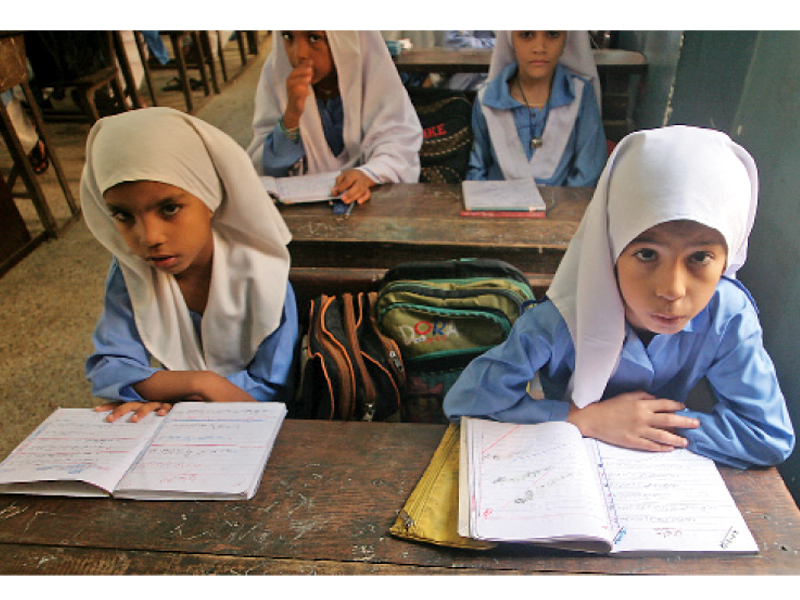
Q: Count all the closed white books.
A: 1